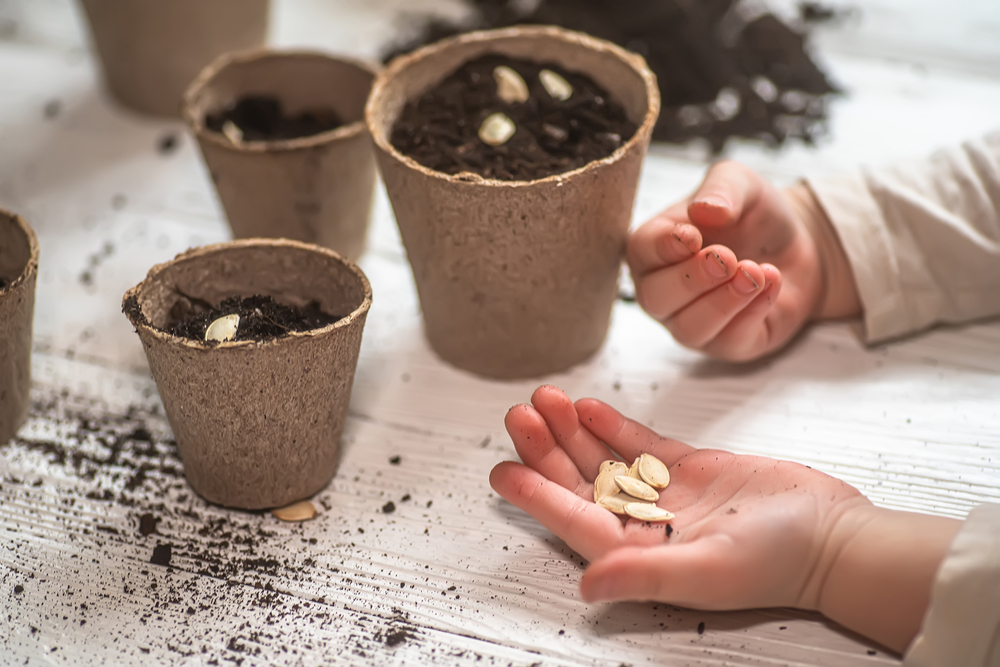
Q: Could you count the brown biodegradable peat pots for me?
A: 5